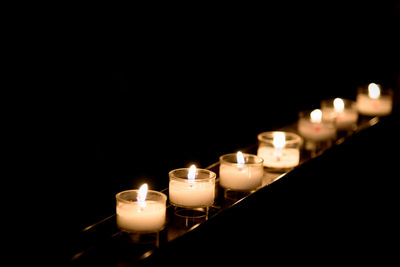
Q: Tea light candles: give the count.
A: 7